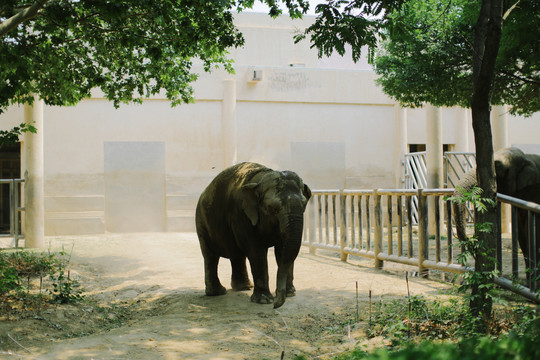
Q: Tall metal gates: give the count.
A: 2